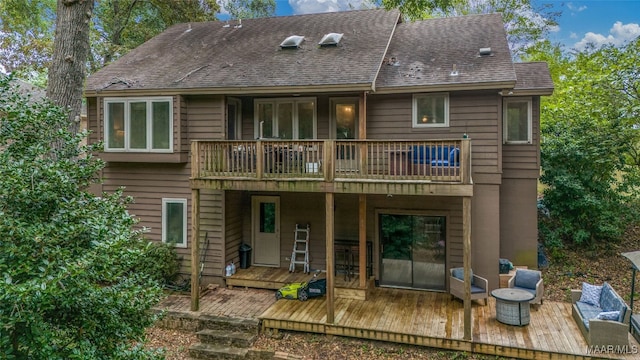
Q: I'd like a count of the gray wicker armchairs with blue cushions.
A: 2